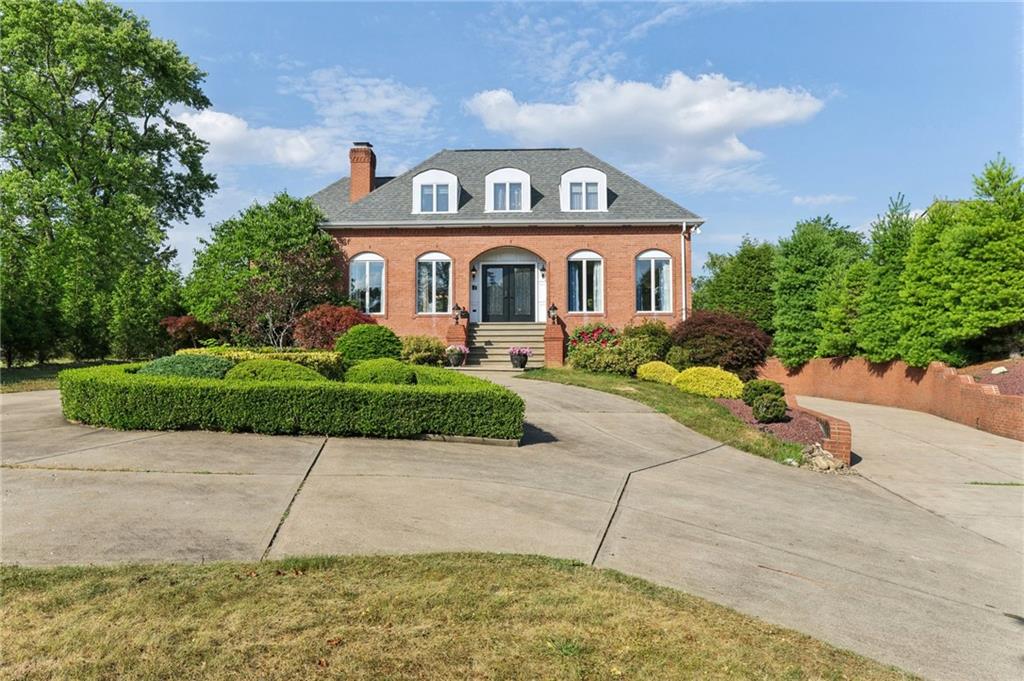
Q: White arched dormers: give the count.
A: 3